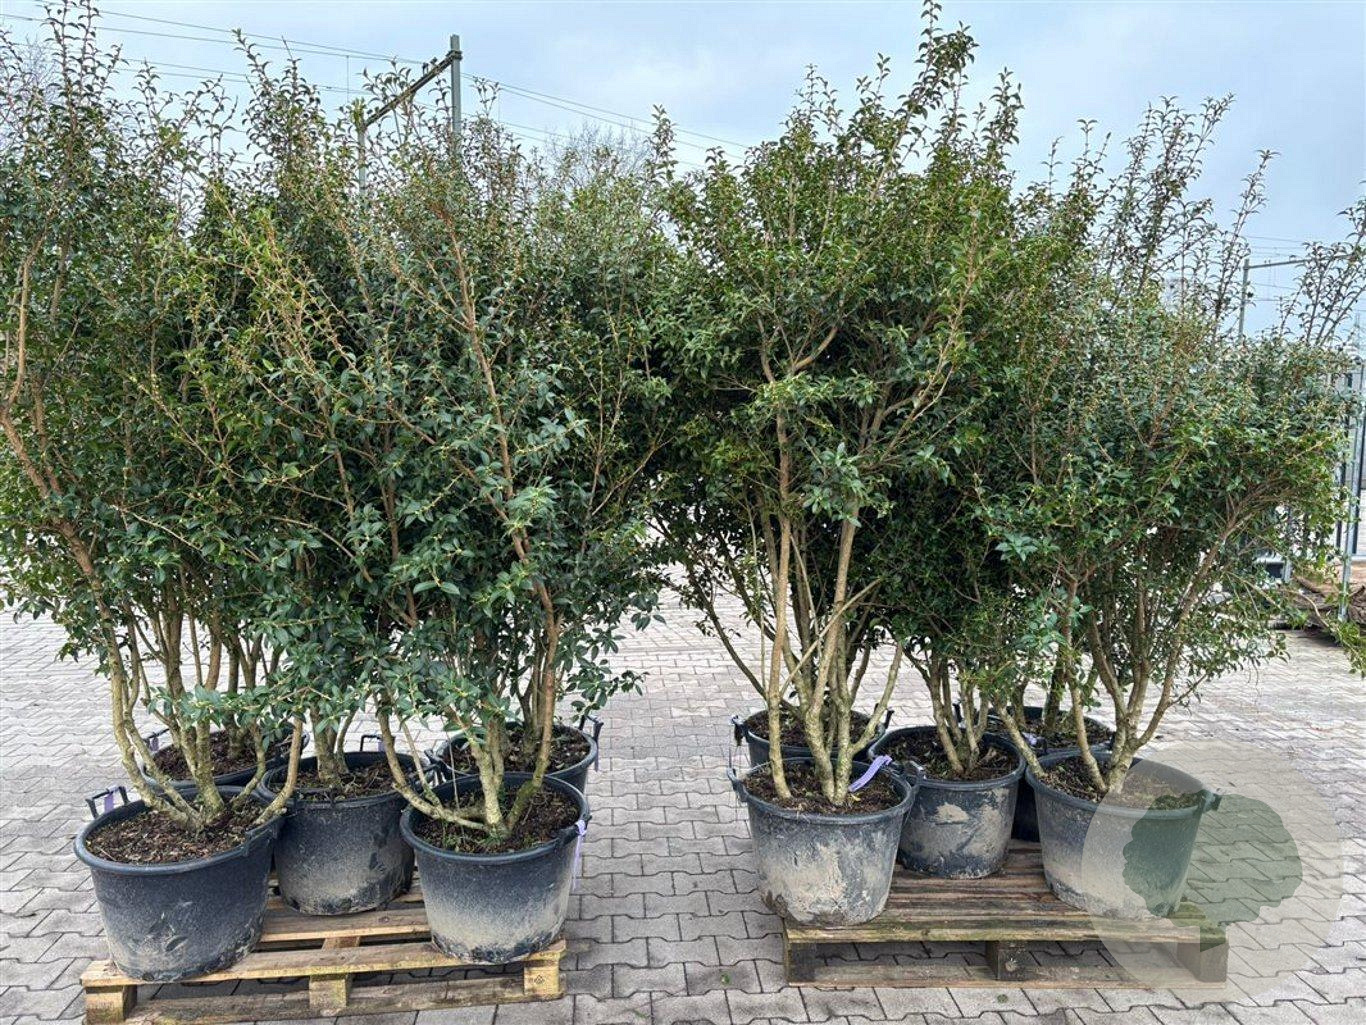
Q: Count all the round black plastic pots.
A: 10